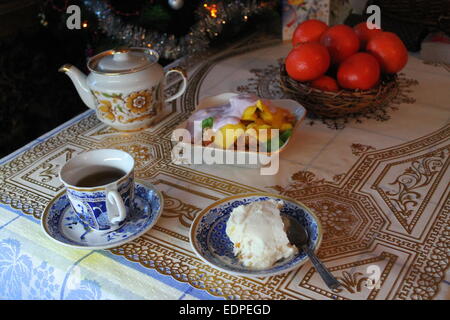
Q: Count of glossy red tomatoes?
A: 7